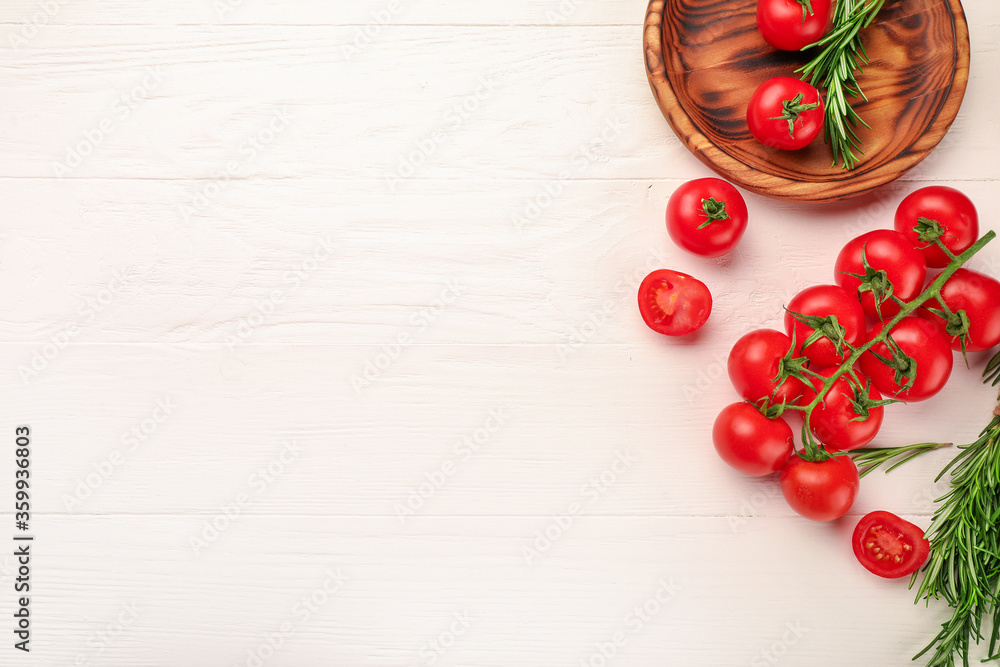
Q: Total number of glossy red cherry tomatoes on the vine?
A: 9